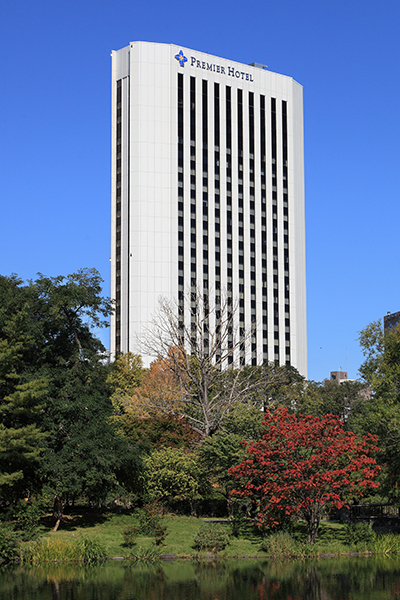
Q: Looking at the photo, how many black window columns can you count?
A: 11